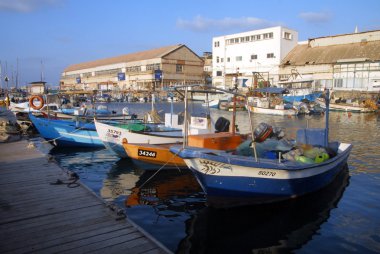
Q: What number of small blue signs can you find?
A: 3